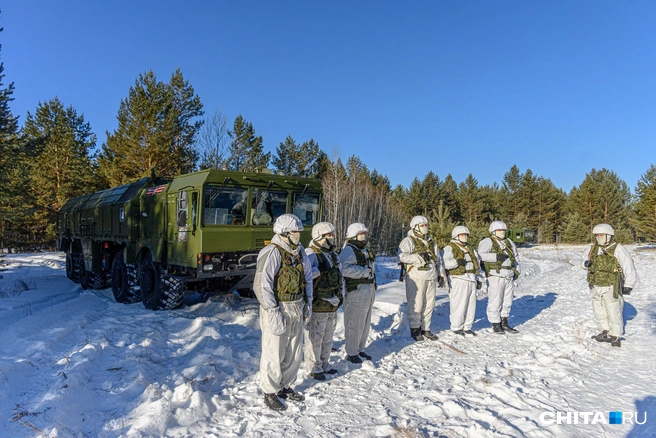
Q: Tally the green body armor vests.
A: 7